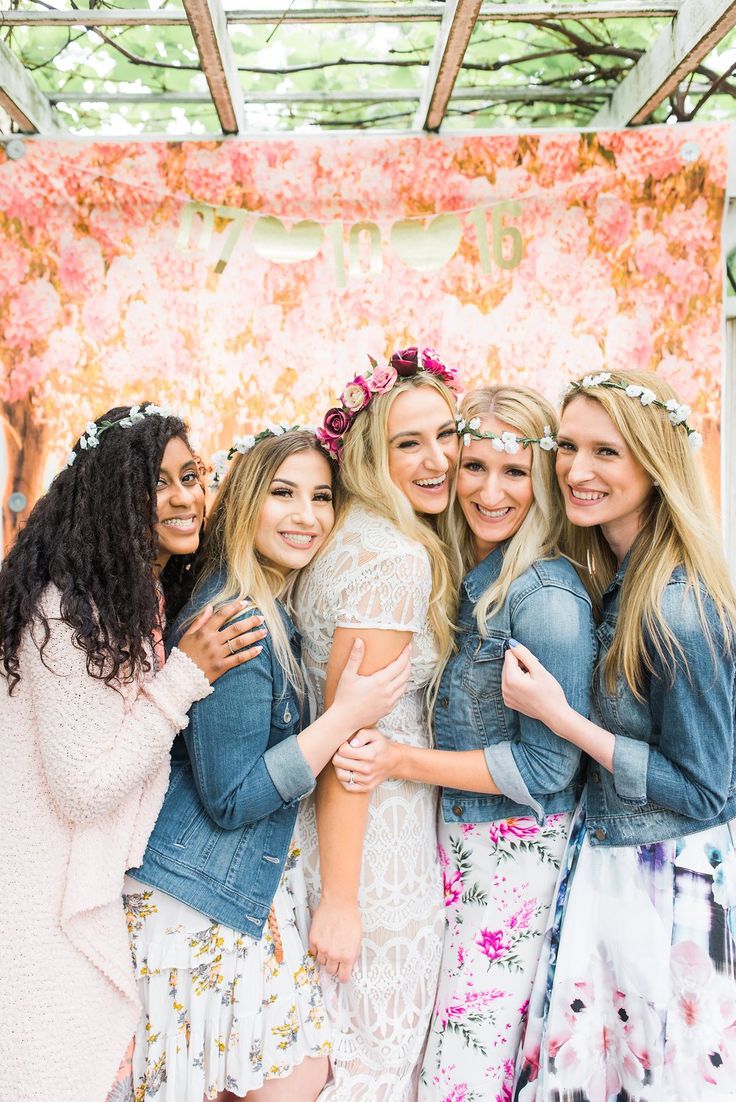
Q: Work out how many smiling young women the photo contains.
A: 5